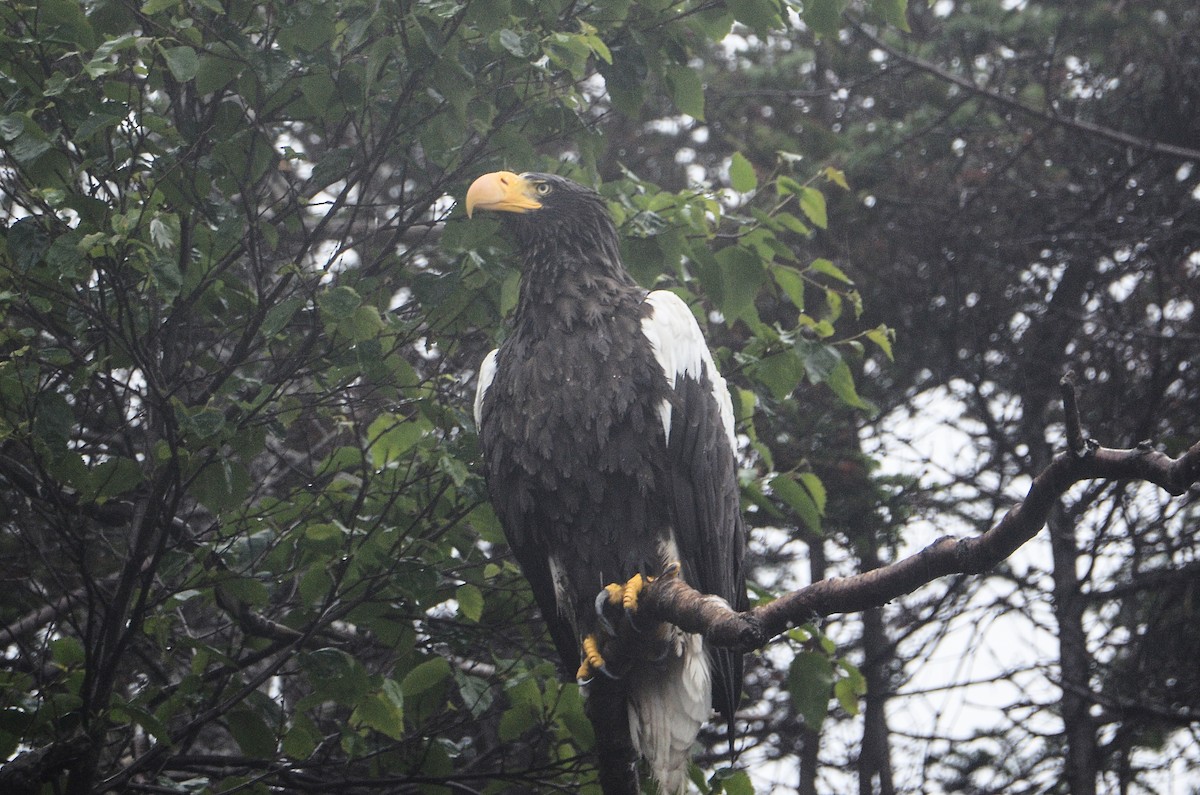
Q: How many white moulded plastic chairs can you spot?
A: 0